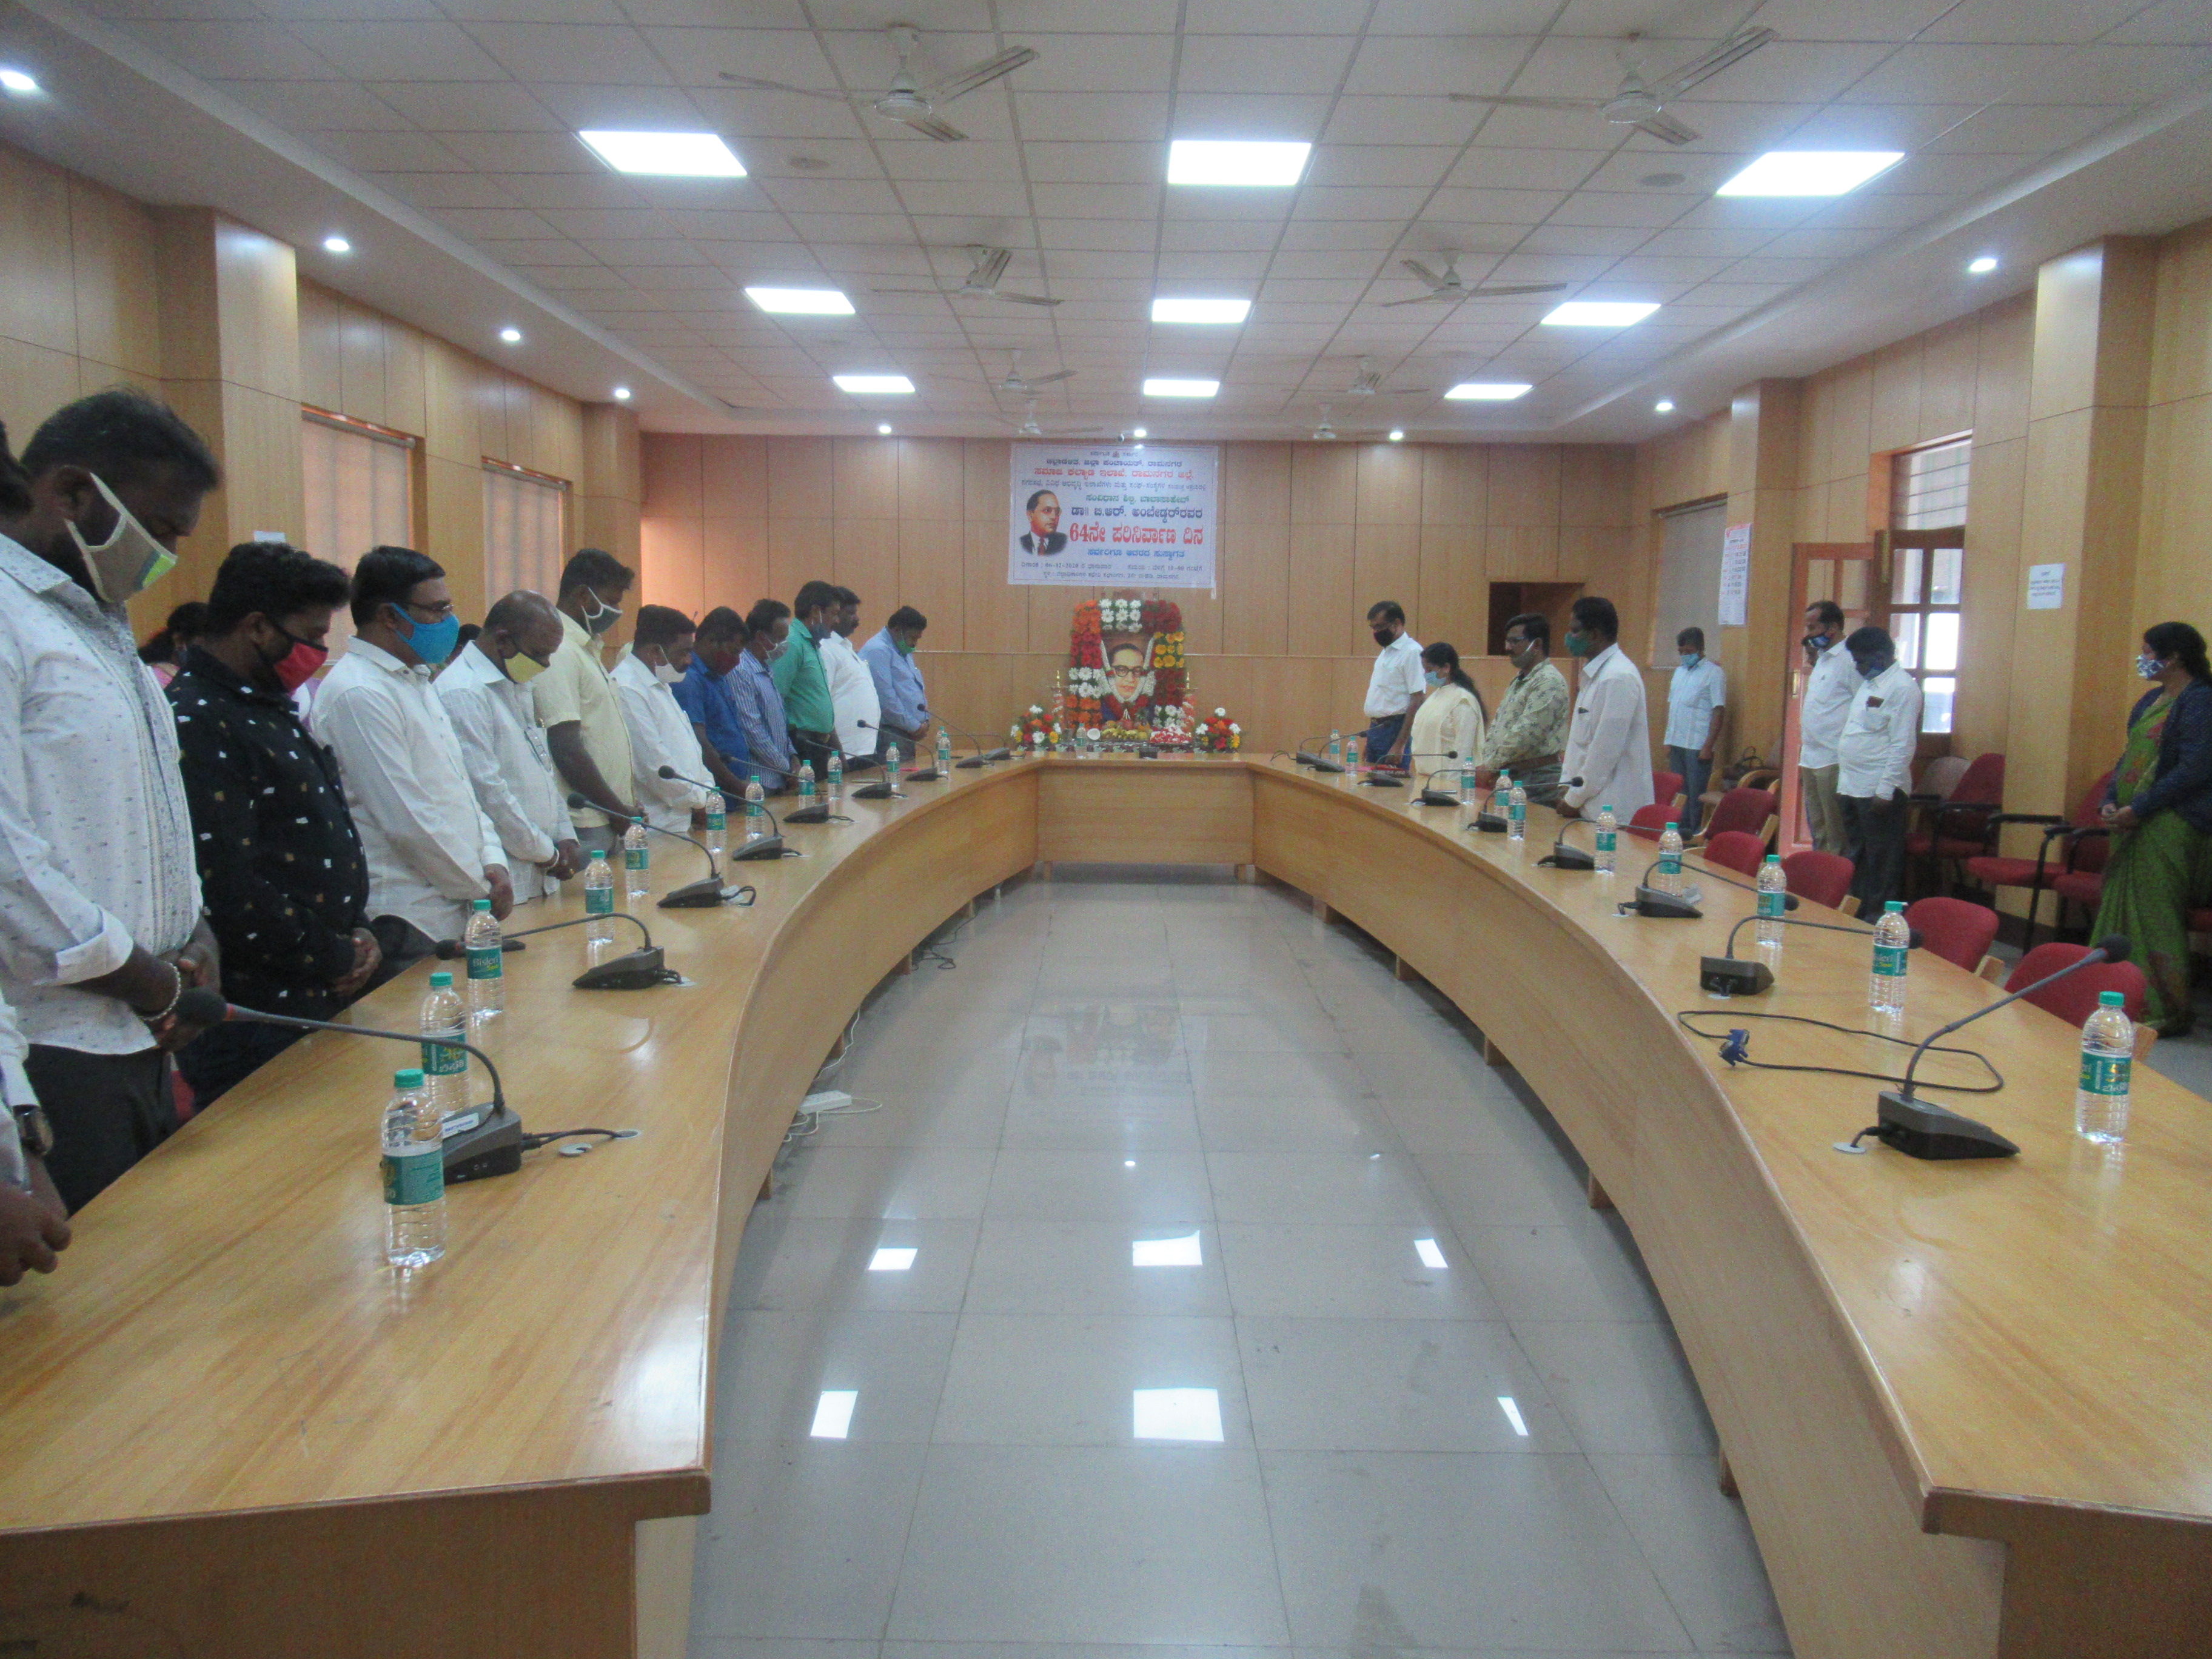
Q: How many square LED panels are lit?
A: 9